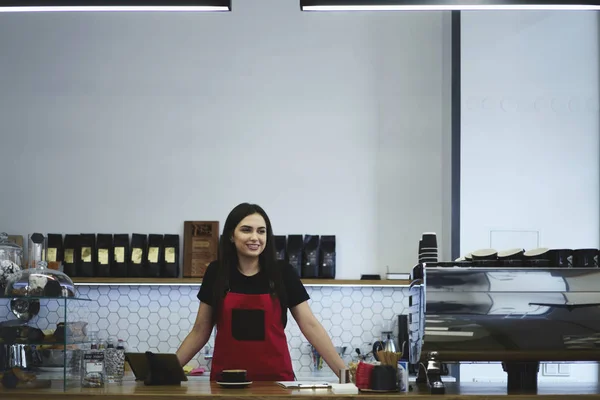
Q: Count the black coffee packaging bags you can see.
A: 12